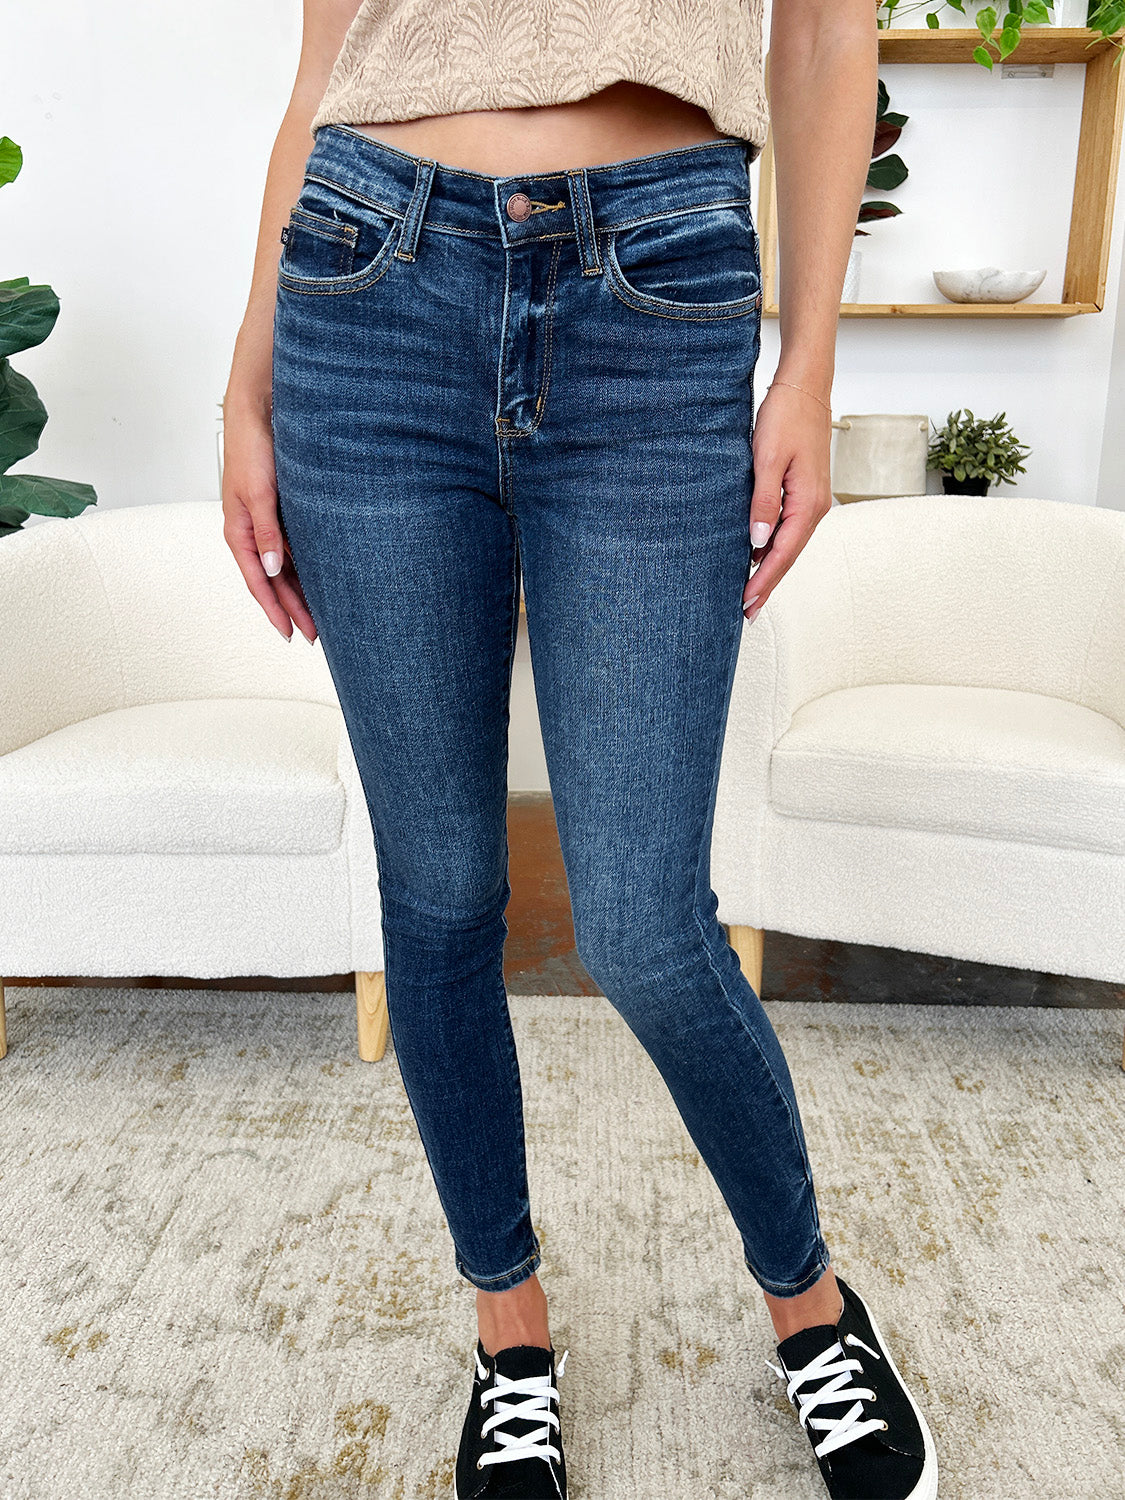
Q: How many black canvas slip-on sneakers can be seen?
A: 2